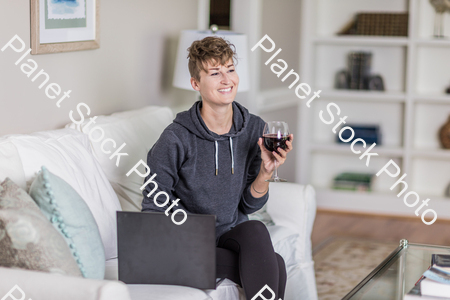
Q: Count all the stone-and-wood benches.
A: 0